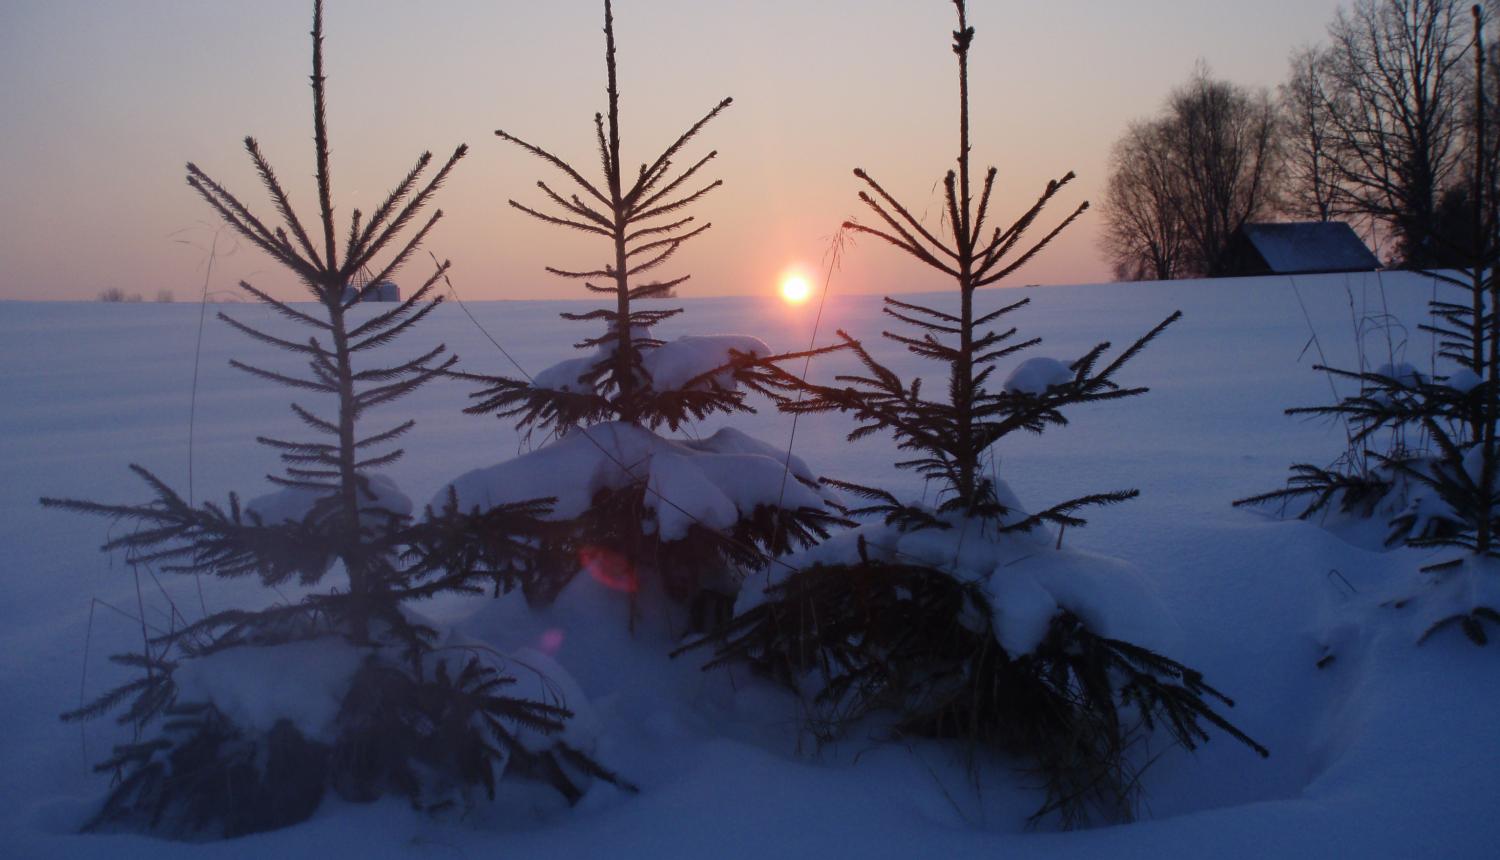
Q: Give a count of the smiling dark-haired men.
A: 0